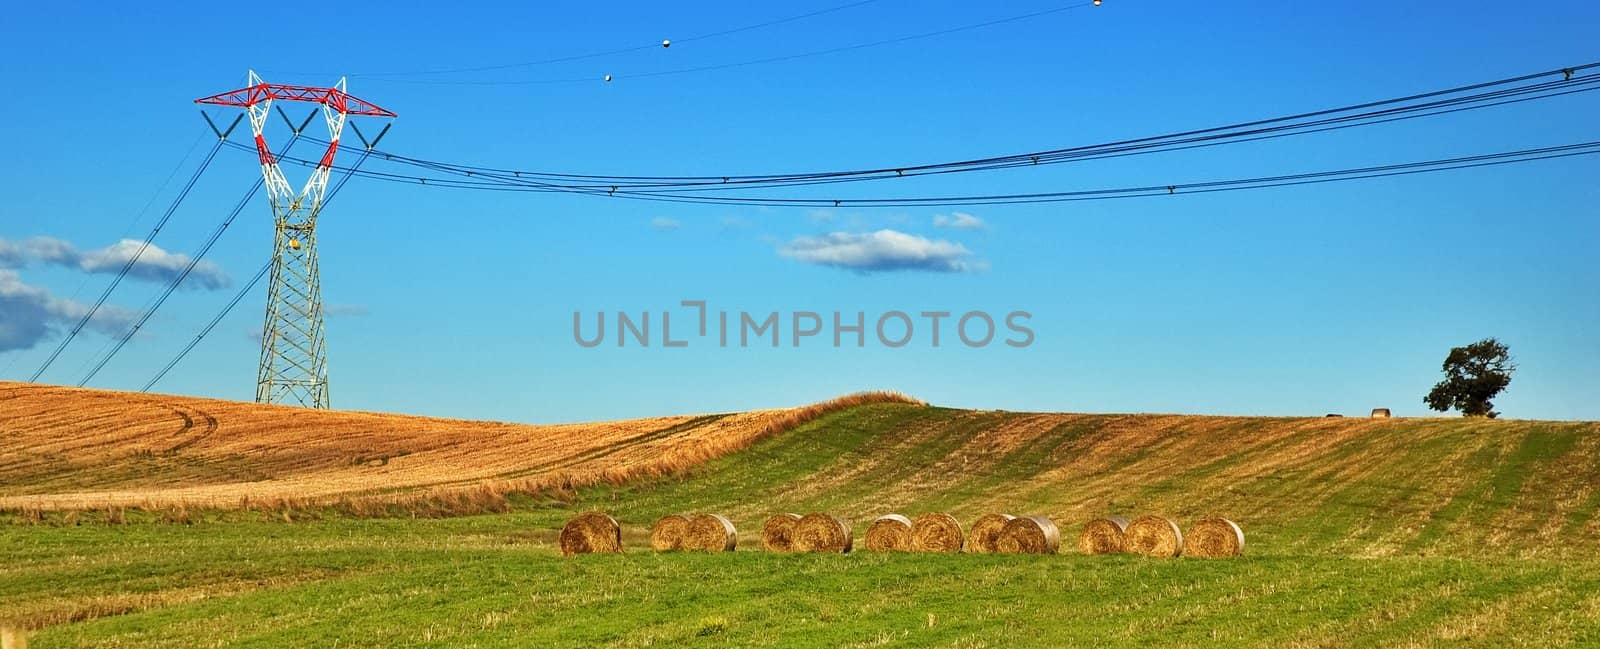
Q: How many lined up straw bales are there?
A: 12